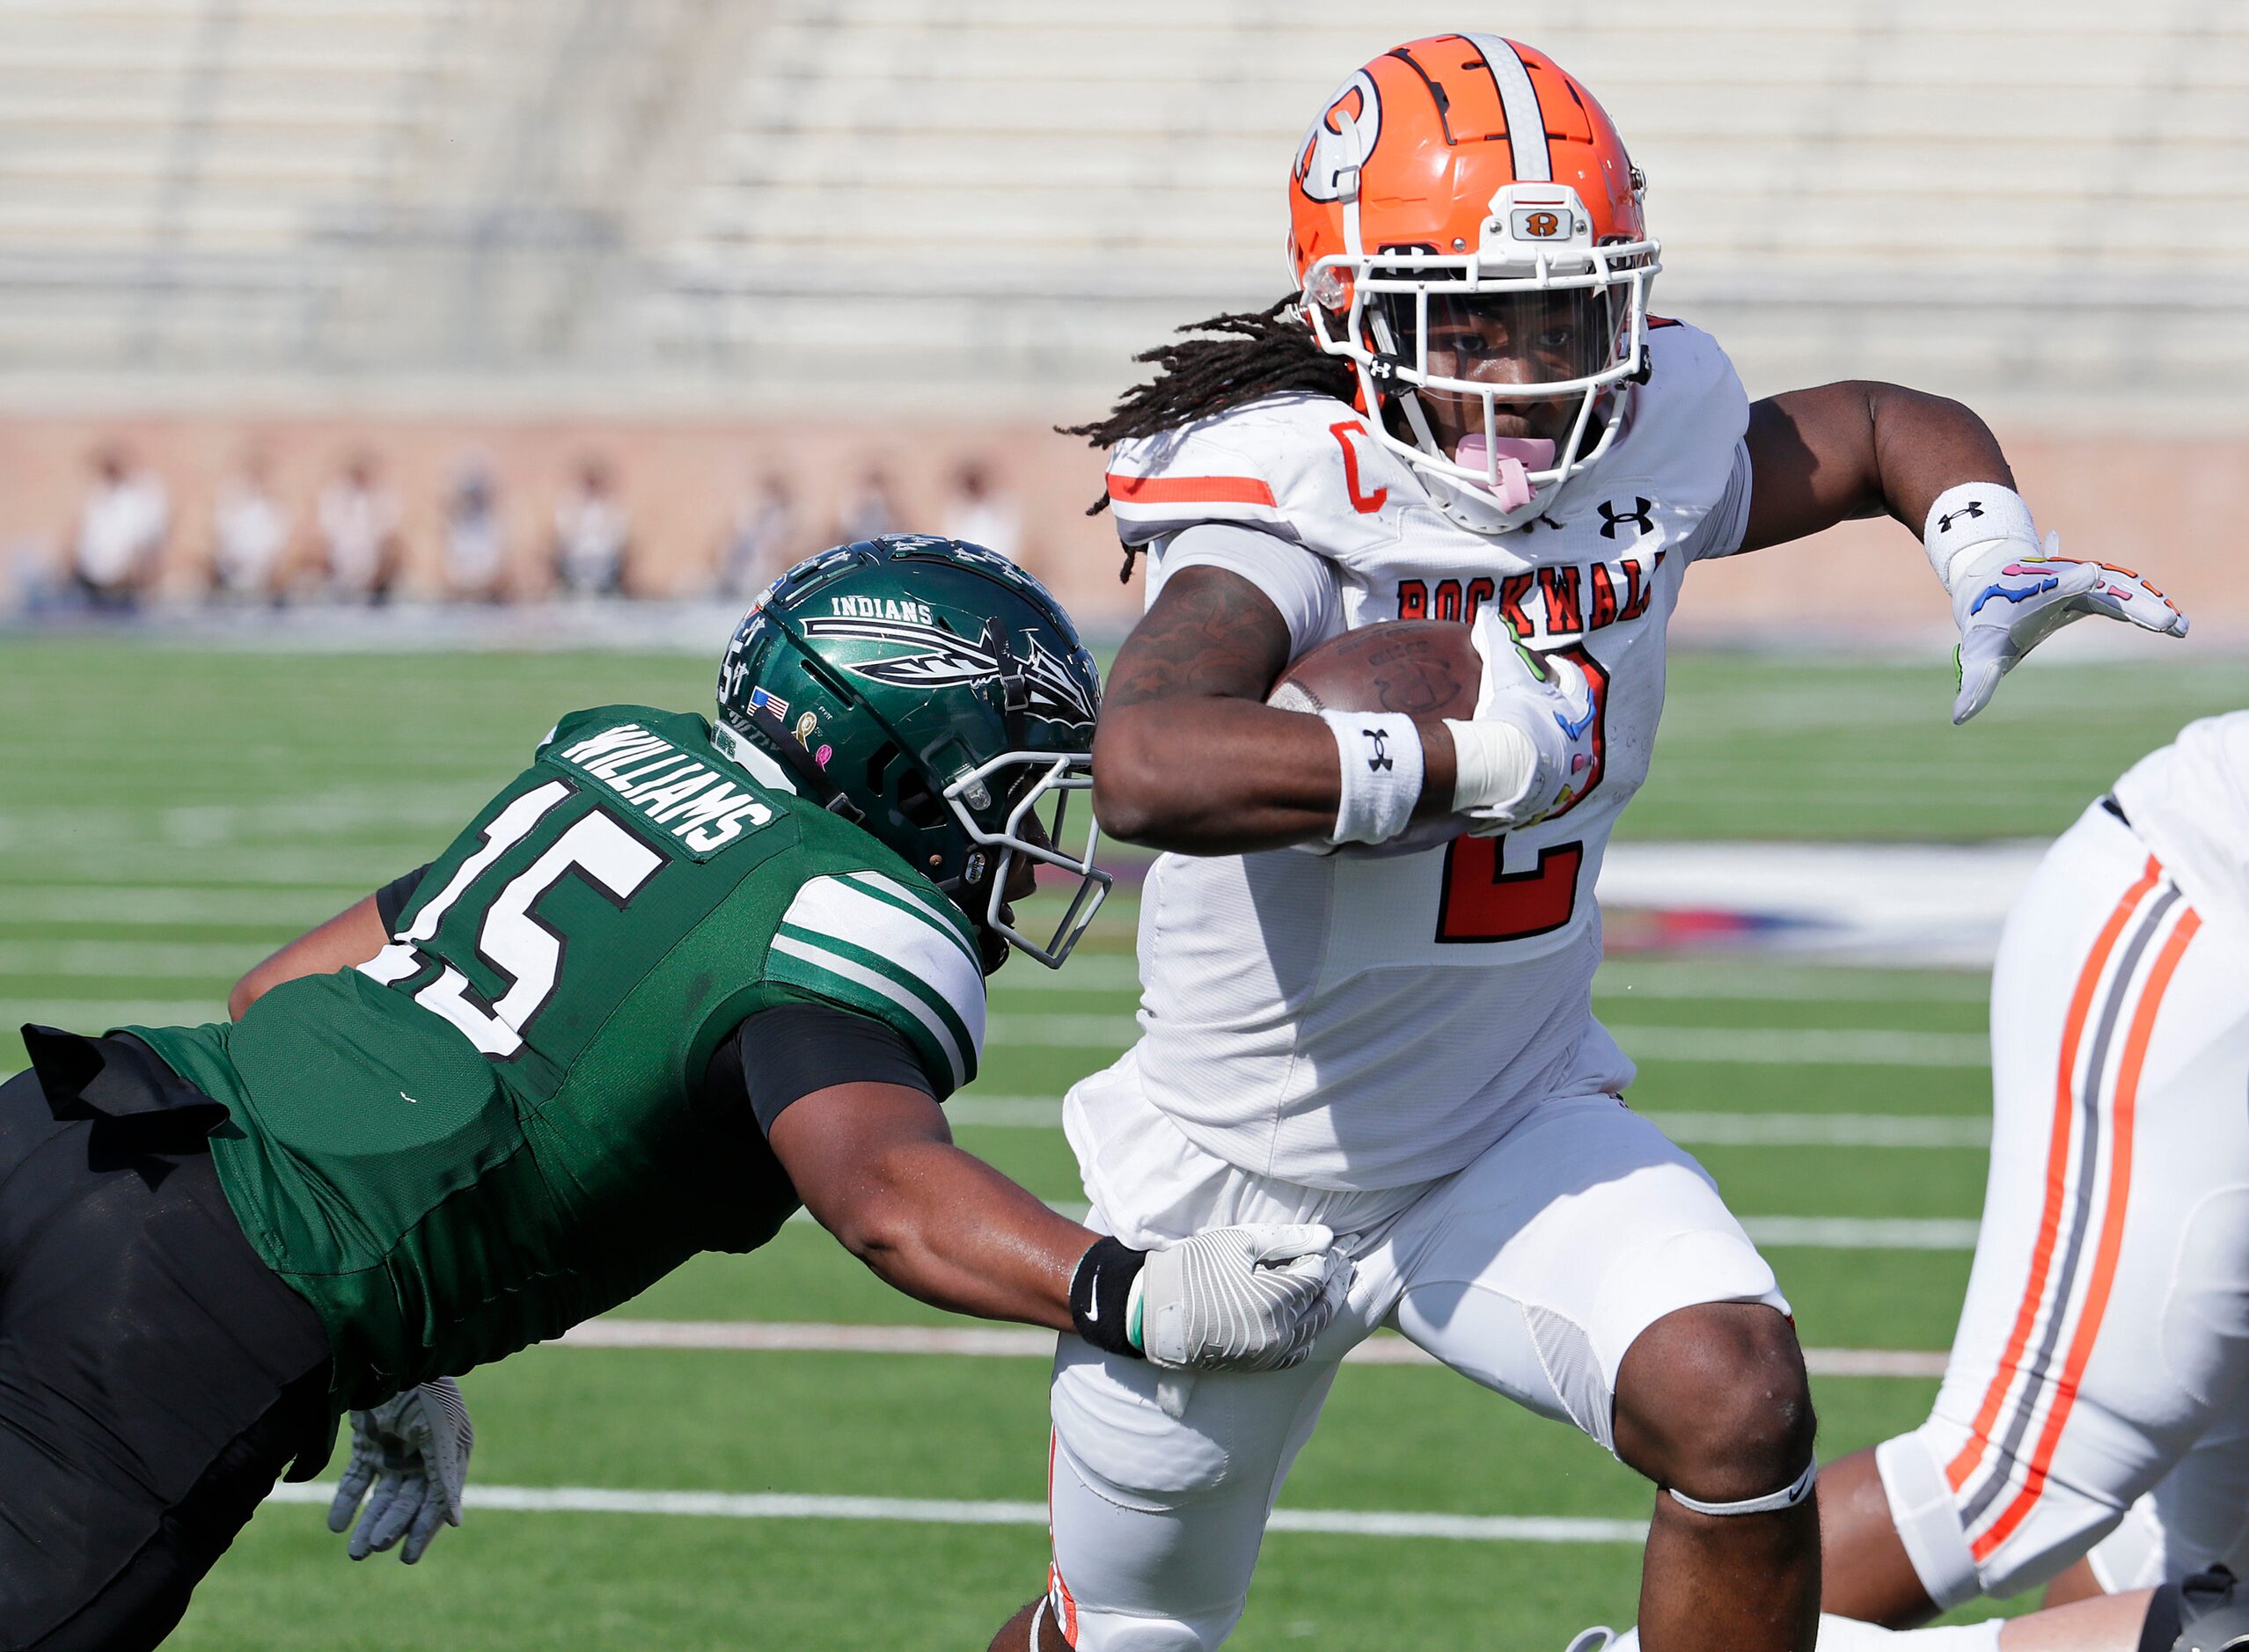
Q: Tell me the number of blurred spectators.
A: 8